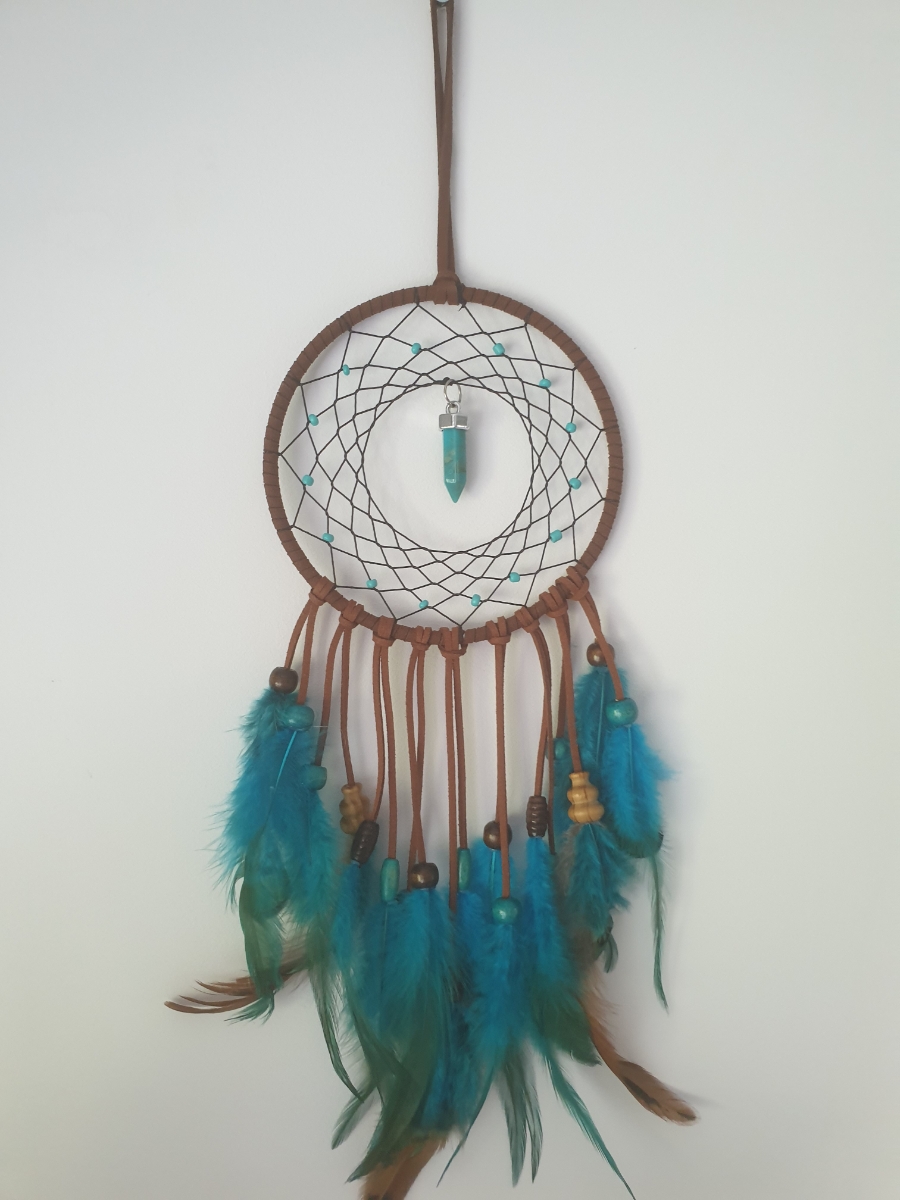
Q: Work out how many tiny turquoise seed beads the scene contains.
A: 14